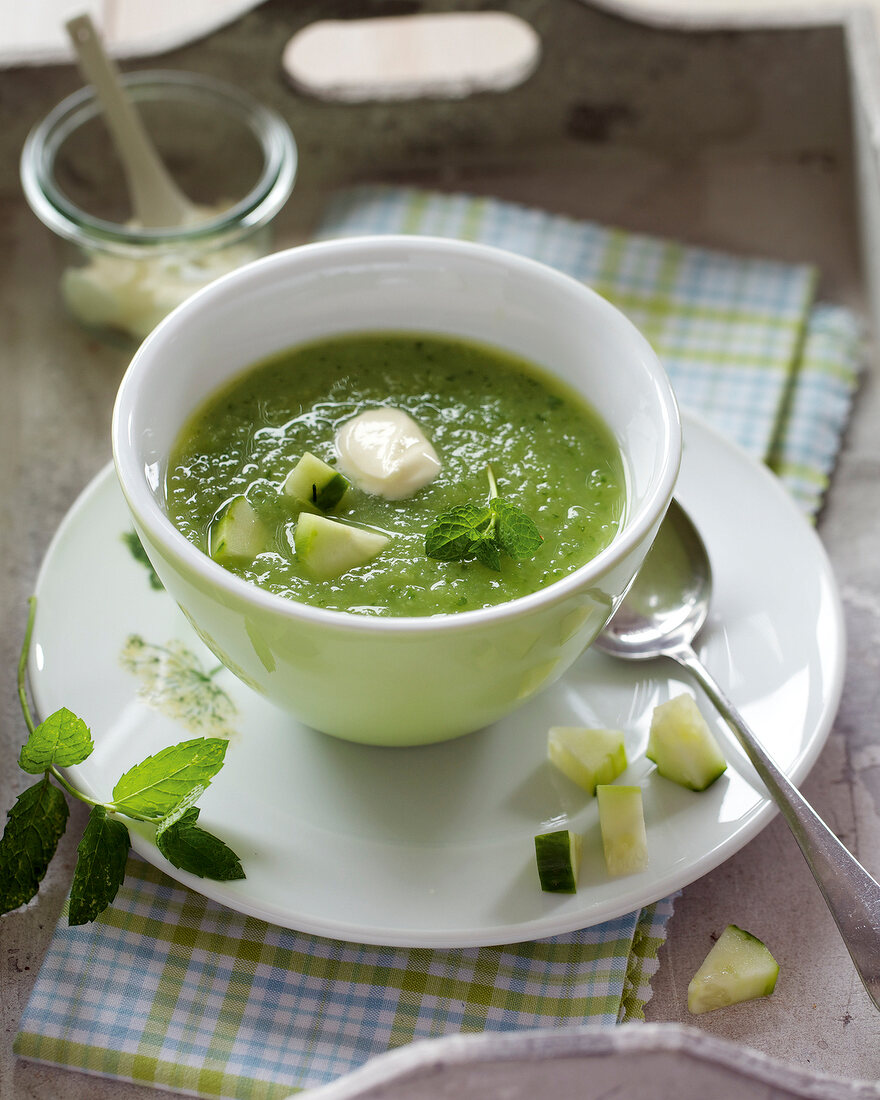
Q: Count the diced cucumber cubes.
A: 8